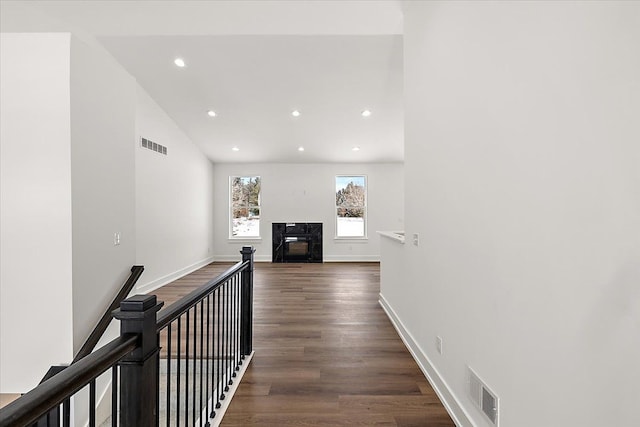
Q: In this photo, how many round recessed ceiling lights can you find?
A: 7